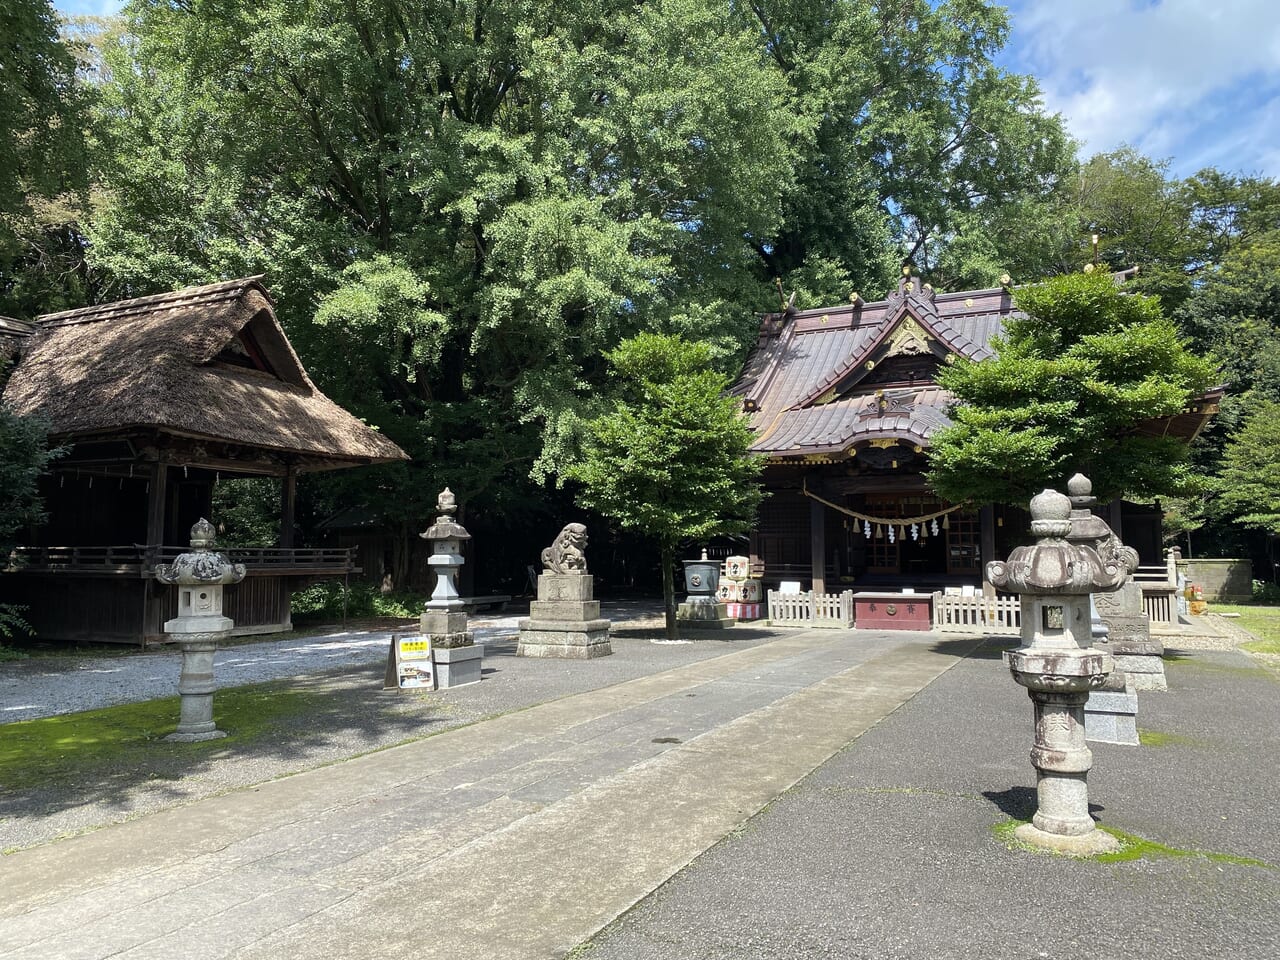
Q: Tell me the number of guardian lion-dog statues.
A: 2